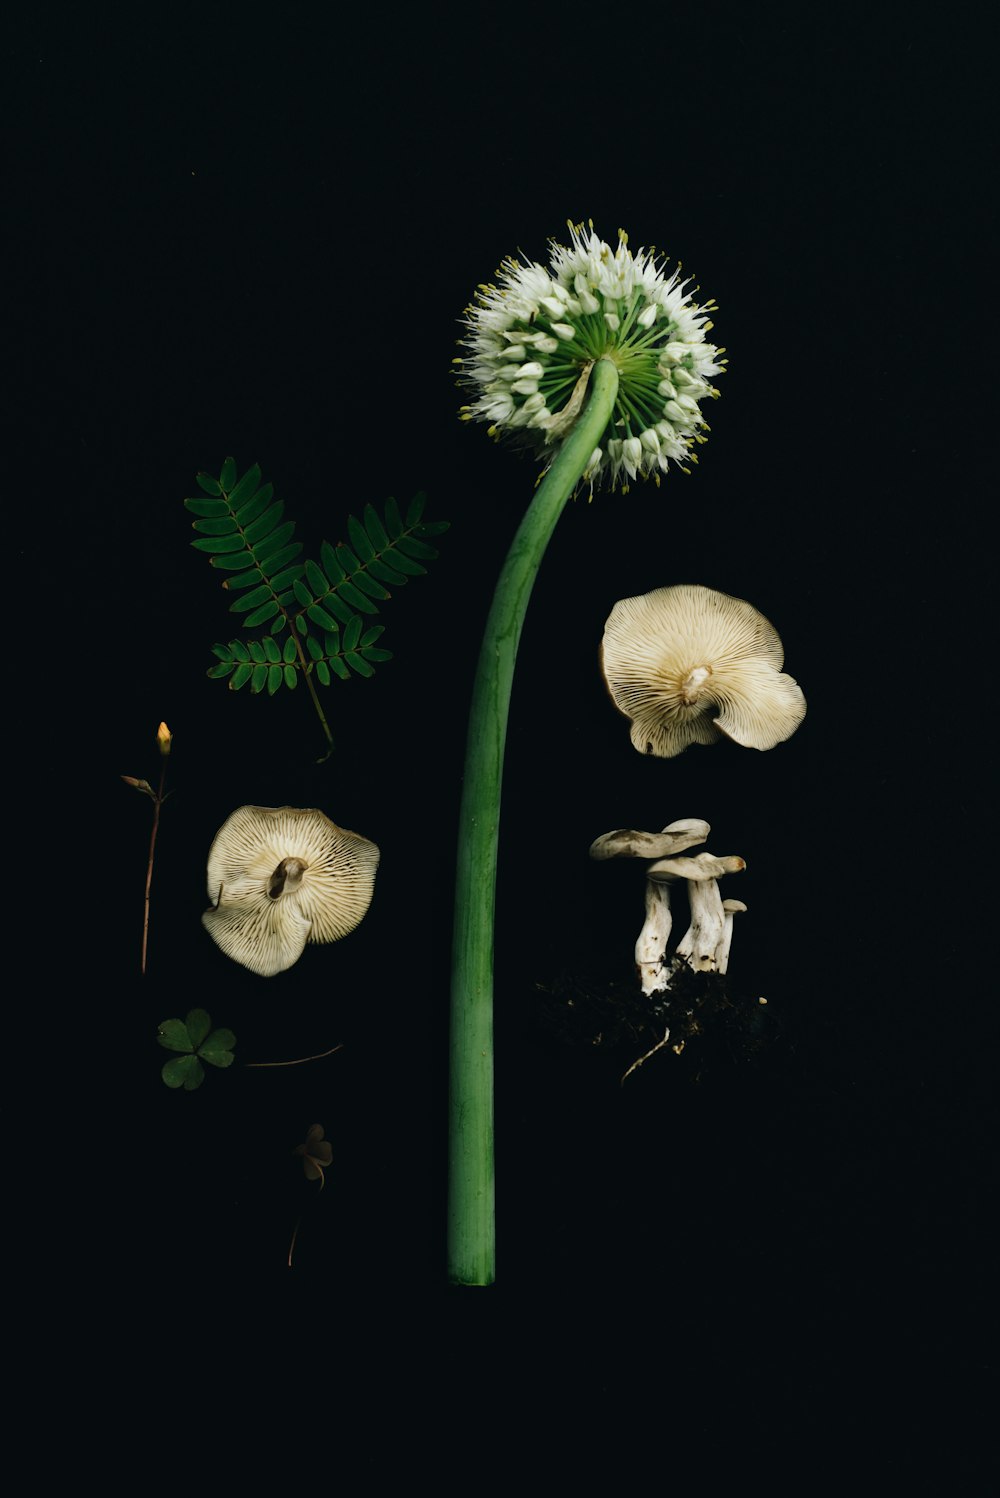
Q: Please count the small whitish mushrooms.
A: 3